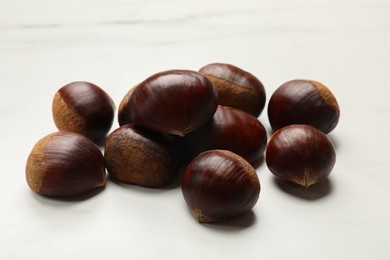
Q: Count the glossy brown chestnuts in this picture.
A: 10